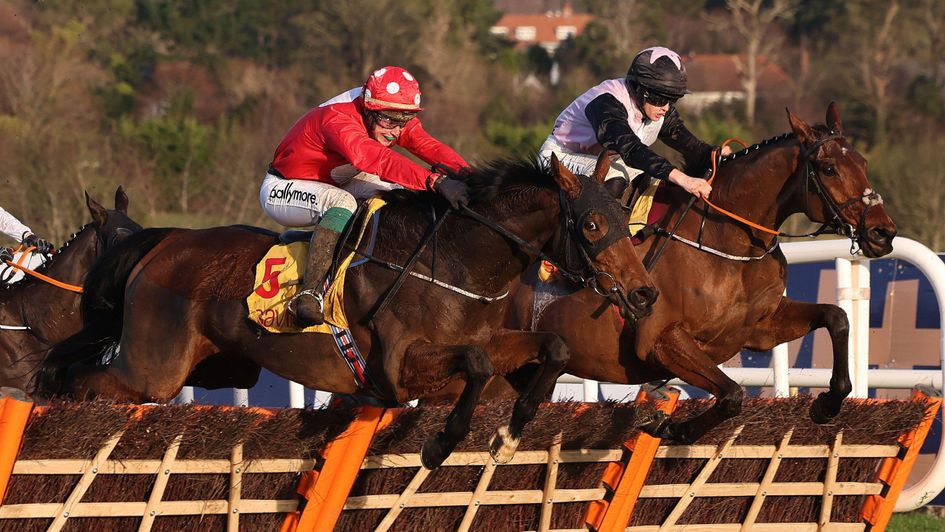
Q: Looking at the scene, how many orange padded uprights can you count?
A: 4